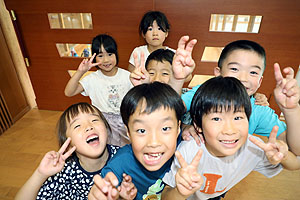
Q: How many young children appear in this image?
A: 7